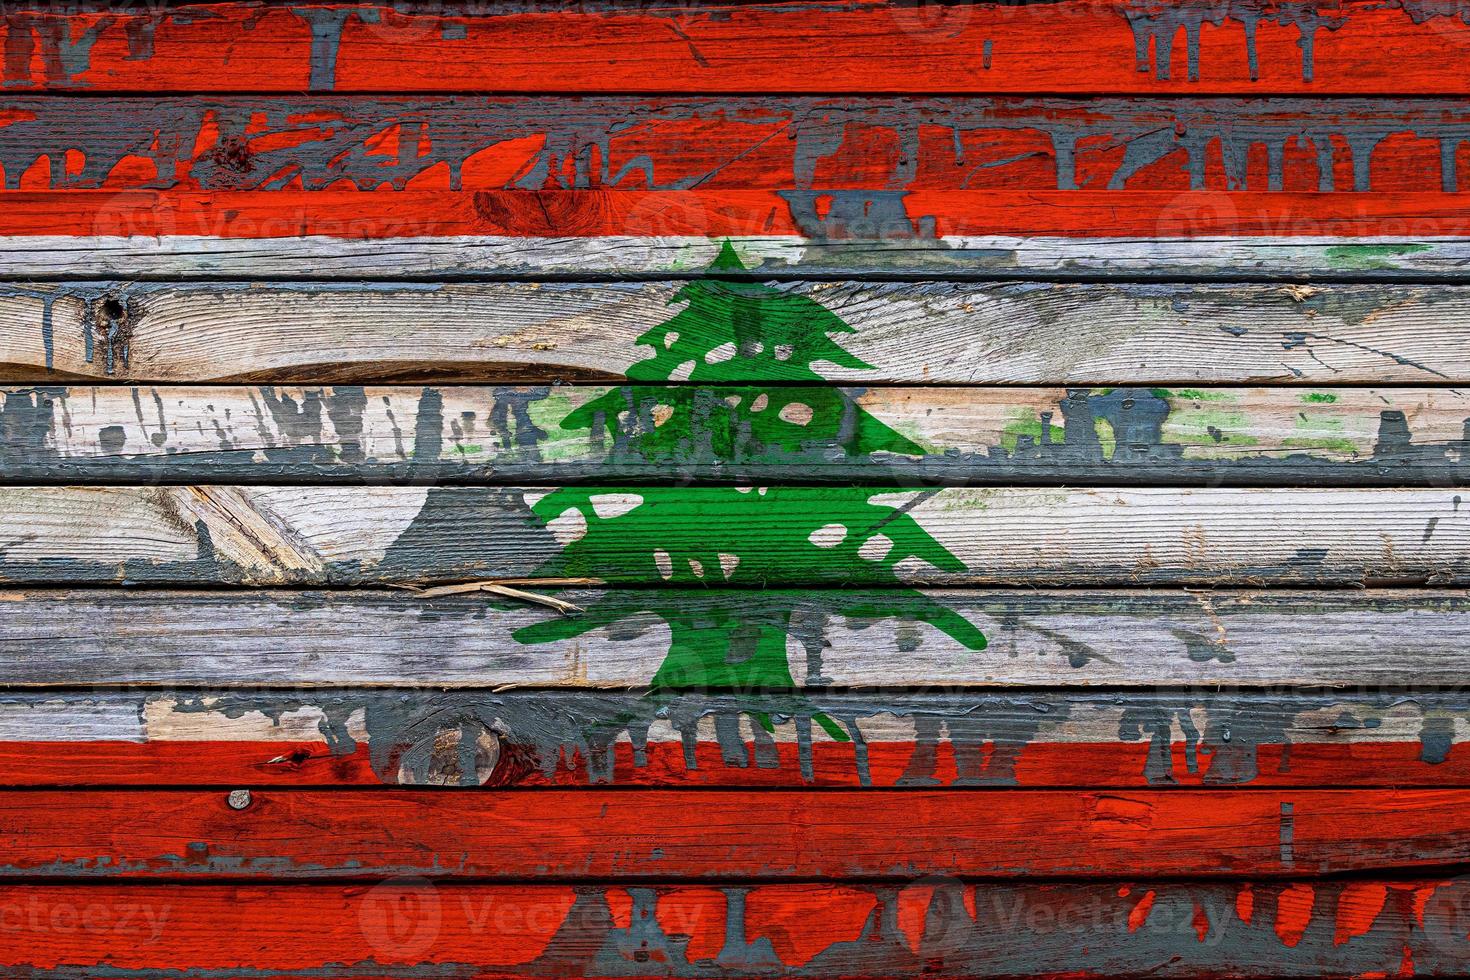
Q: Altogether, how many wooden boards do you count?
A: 10